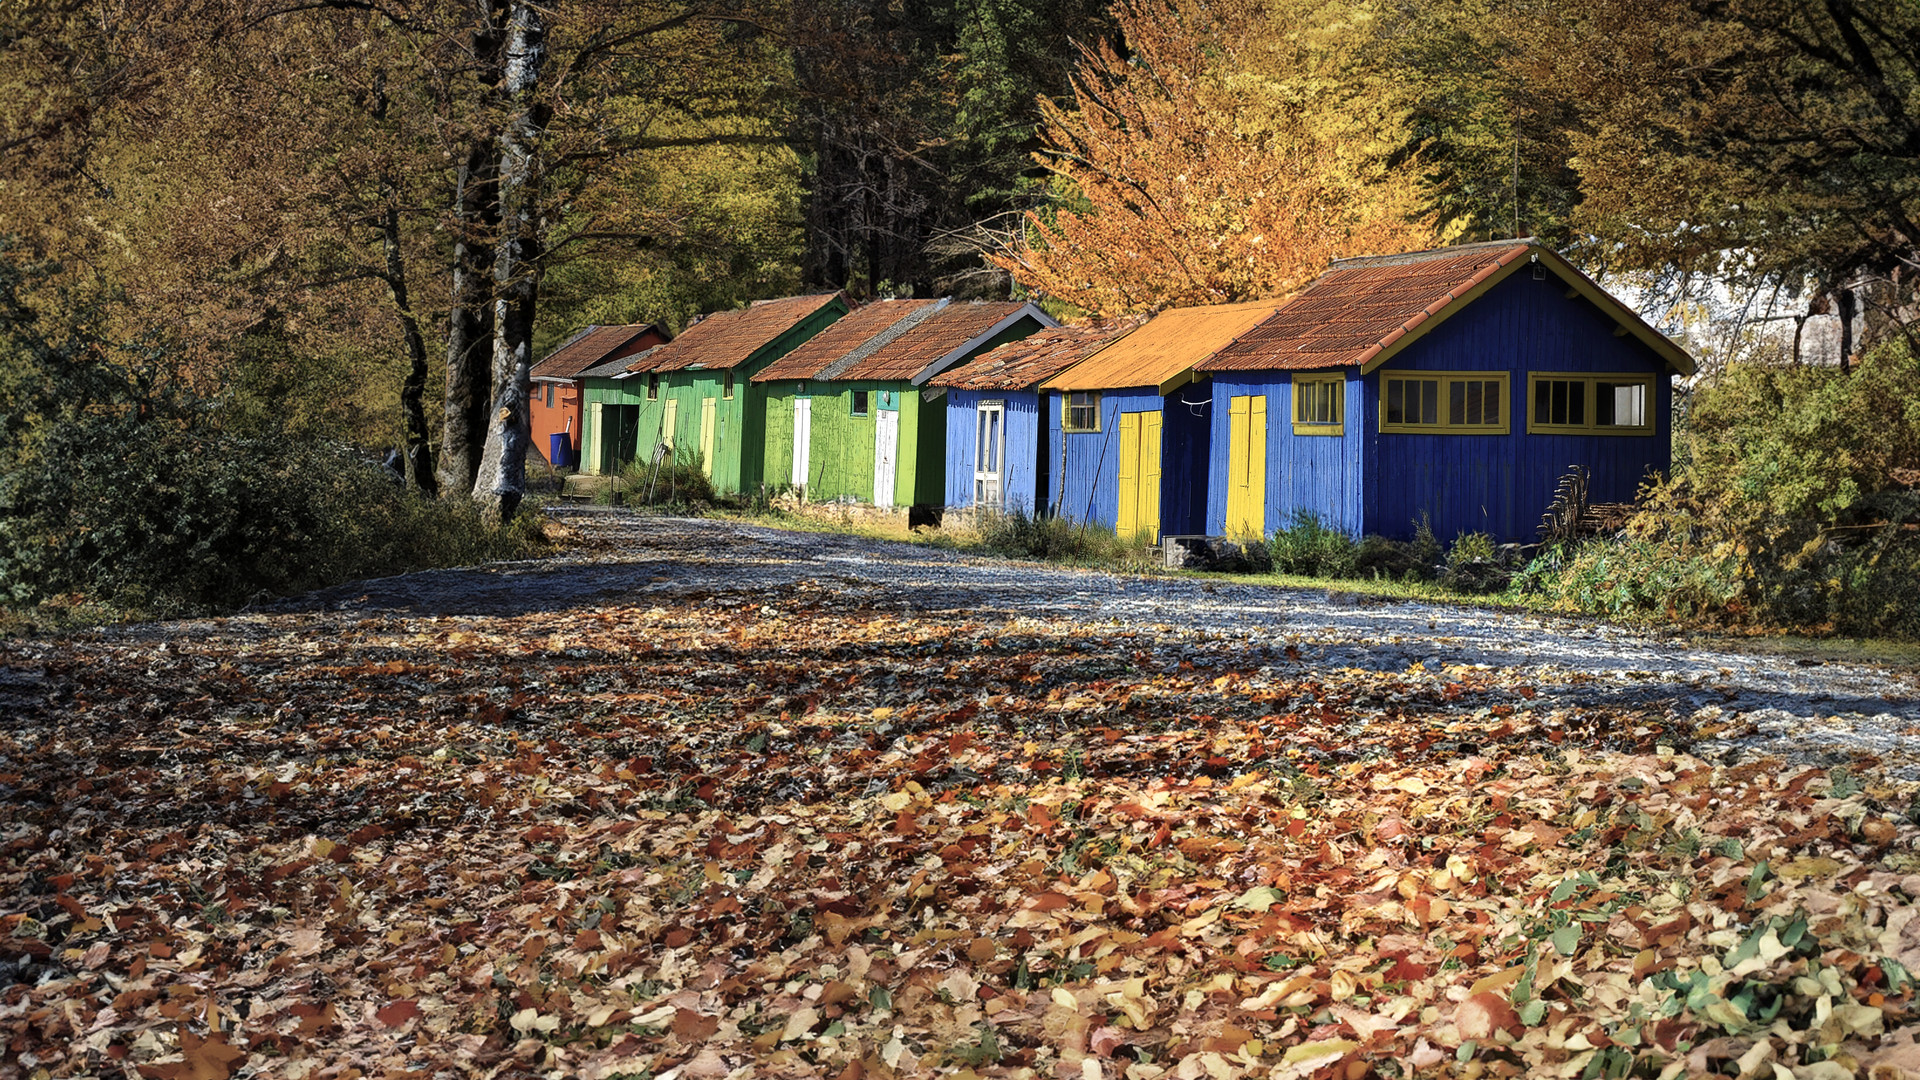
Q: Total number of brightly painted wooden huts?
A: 7